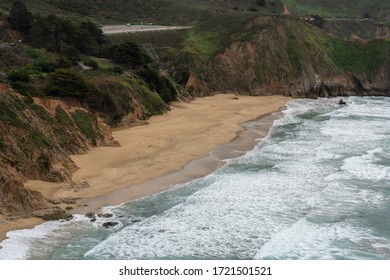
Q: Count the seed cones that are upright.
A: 0